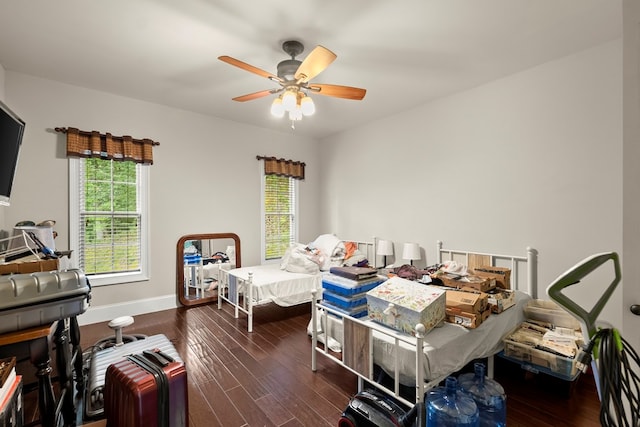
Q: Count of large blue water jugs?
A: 2